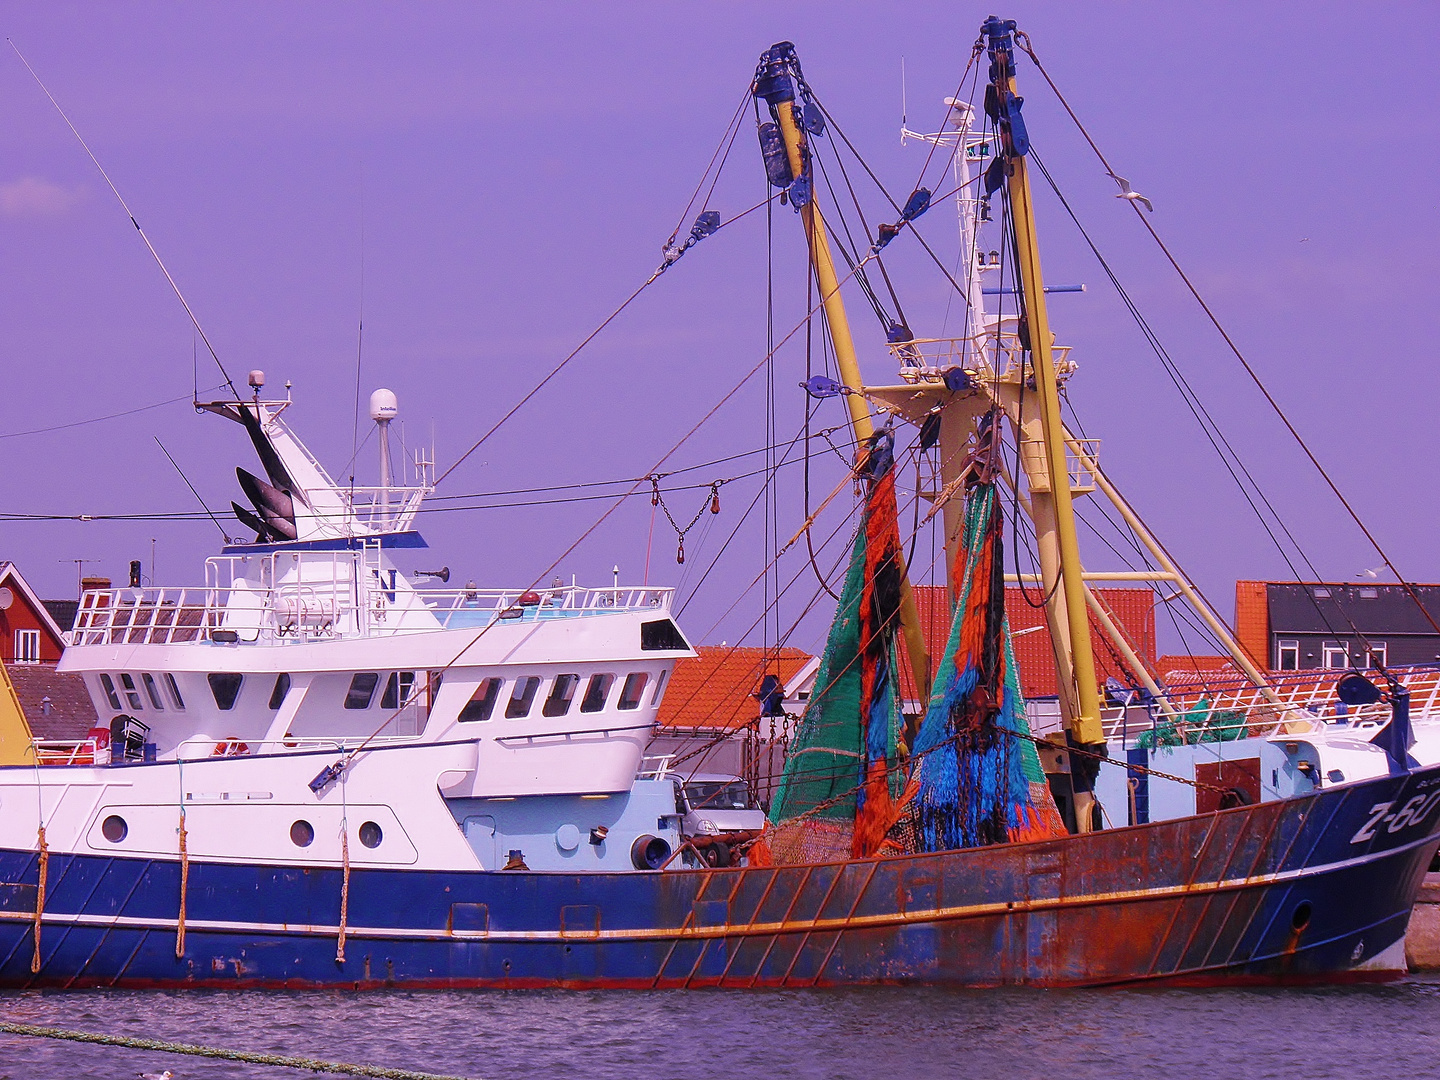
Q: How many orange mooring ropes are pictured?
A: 3